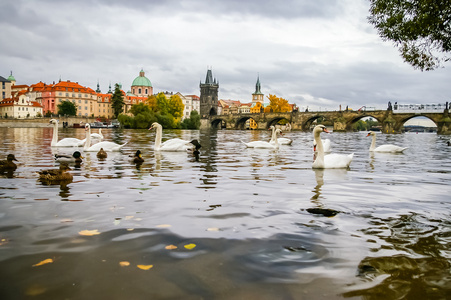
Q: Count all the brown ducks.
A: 3